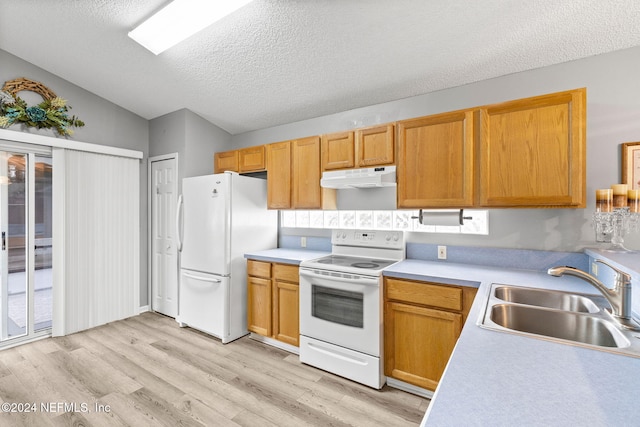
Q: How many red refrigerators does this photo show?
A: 0